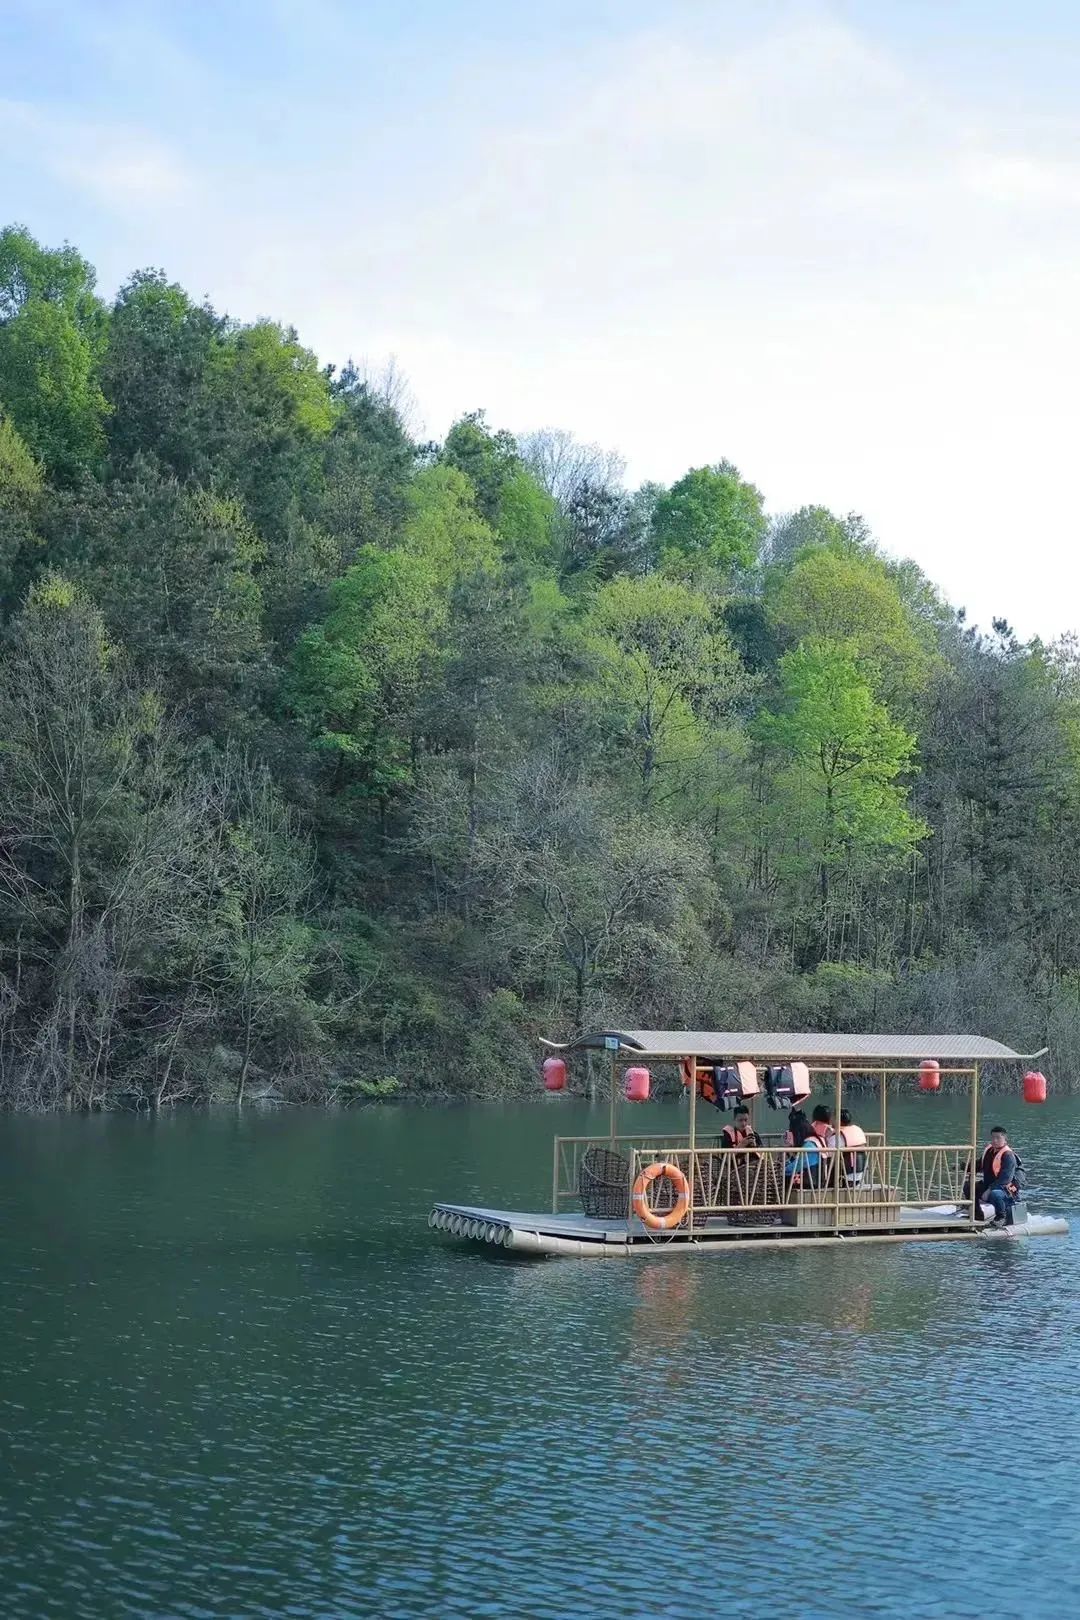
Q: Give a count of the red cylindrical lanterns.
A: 4